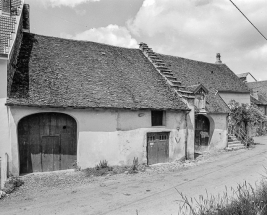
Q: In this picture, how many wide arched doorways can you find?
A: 2